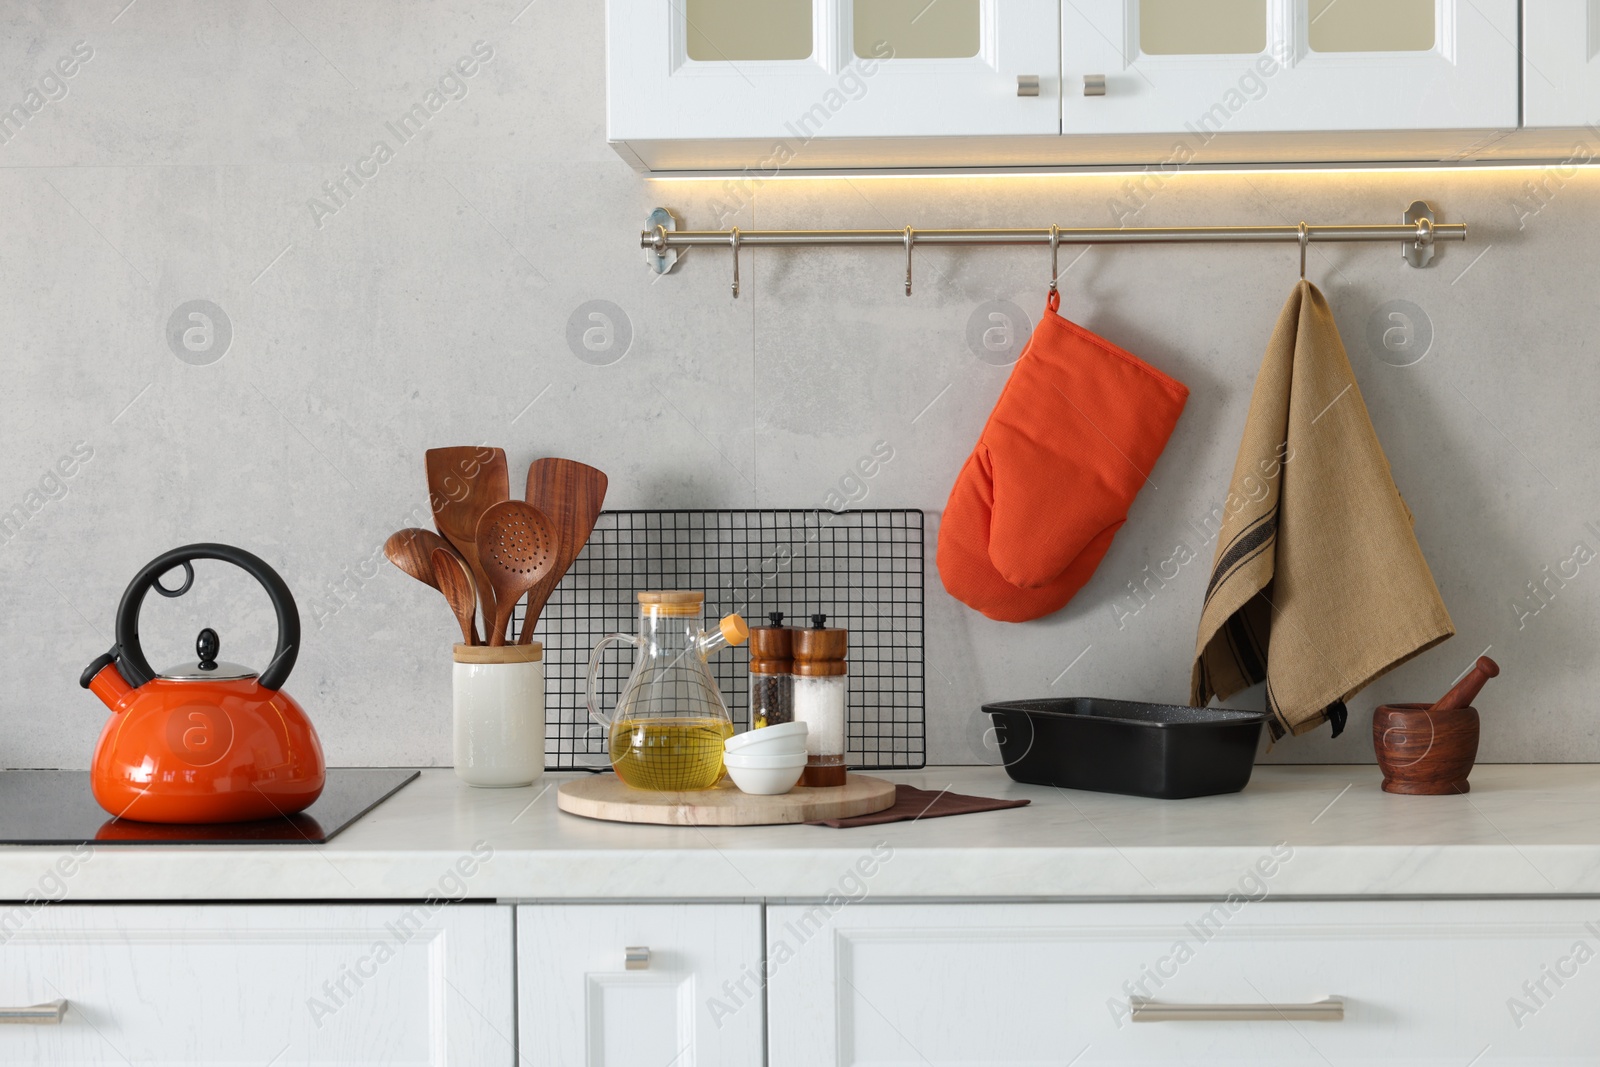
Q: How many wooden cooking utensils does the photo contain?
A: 5